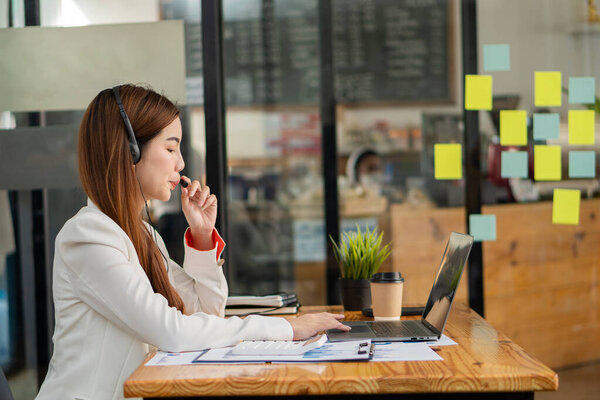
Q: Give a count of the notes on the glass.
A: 13